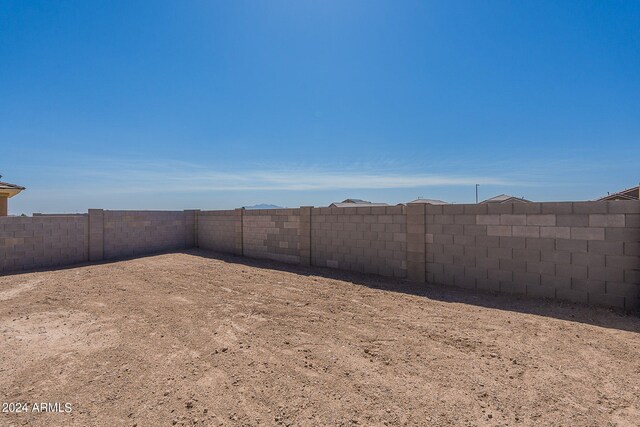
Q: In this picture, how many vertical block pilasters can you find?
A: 5